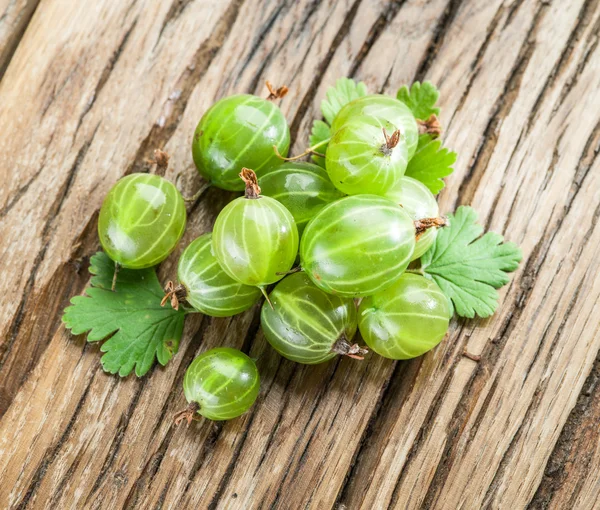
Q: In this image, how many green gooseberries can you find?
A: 12